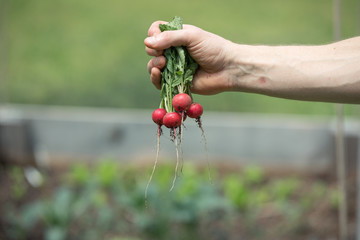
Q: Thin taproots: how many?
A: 4